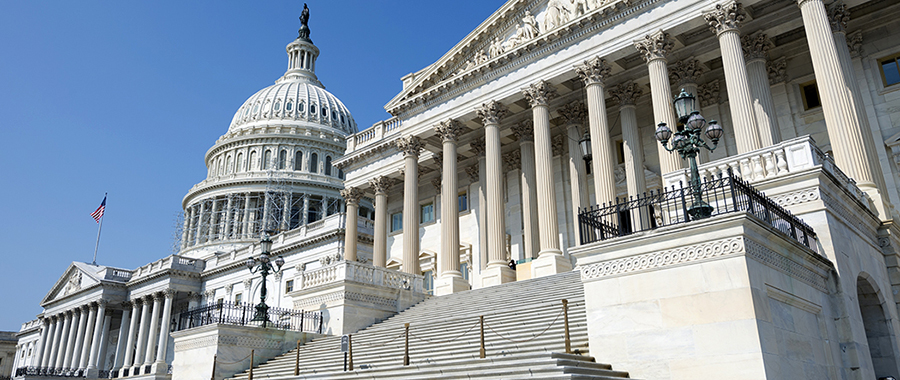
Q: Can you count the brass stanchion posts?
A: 7